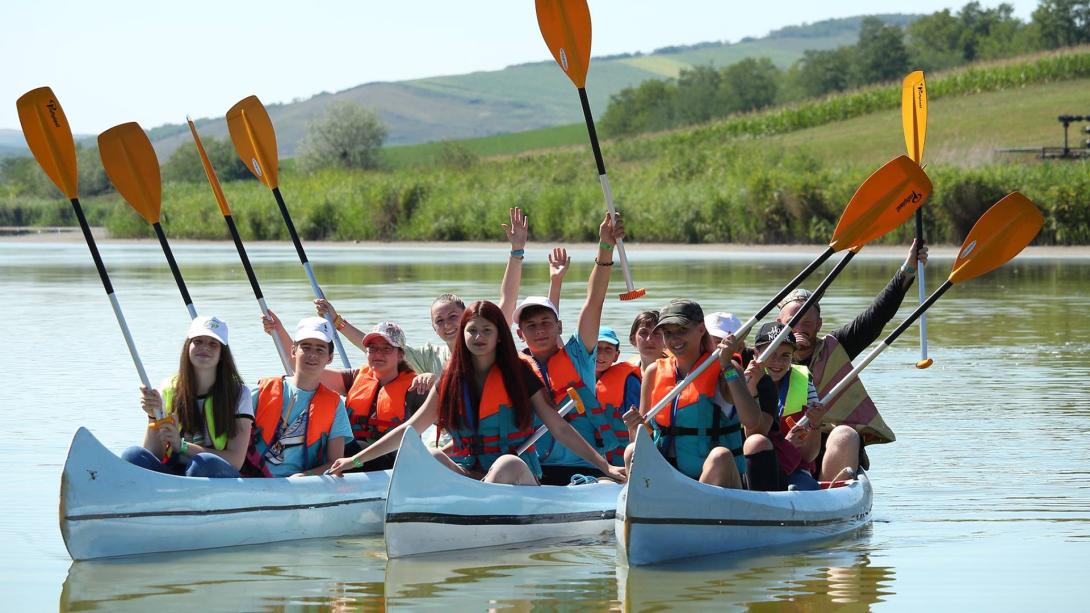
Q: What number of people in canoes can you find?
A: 12